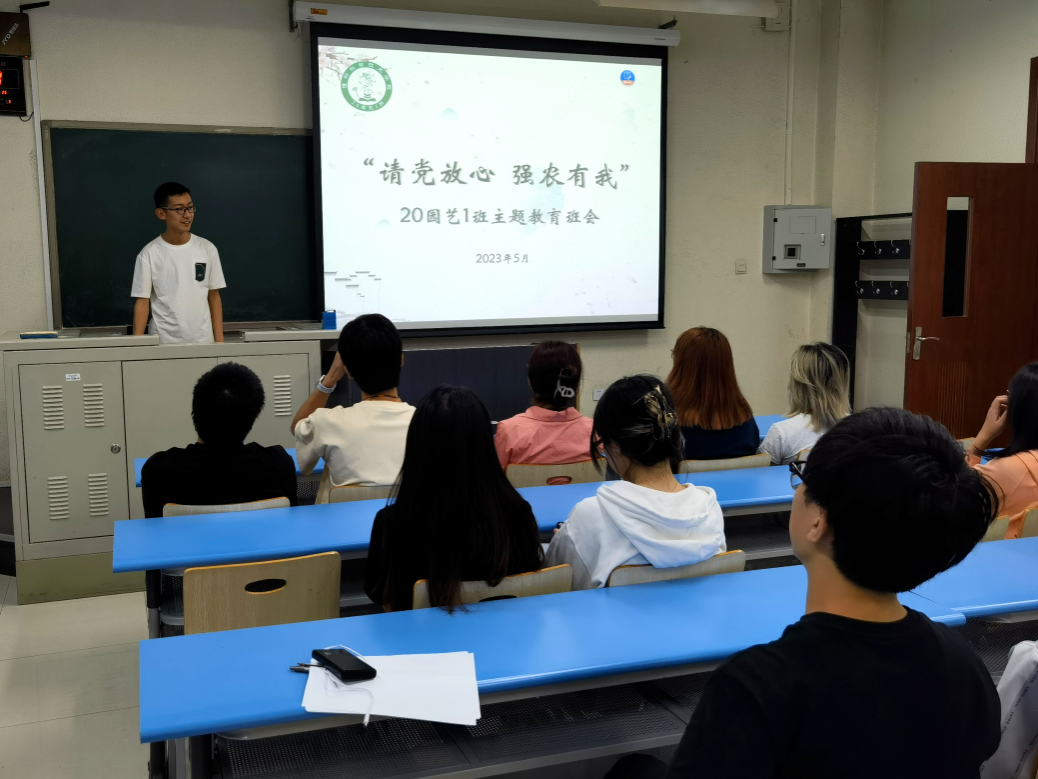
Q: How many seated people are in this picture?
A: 9